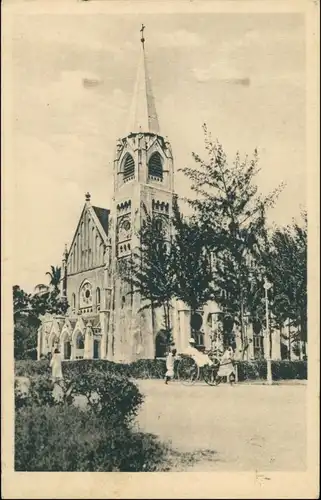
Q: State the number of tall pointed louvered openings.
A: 2